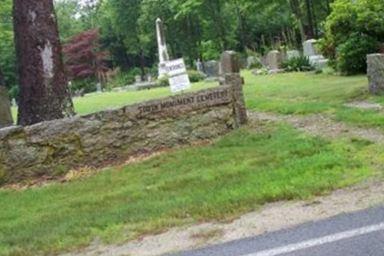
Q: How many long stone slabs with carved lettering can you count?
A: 1